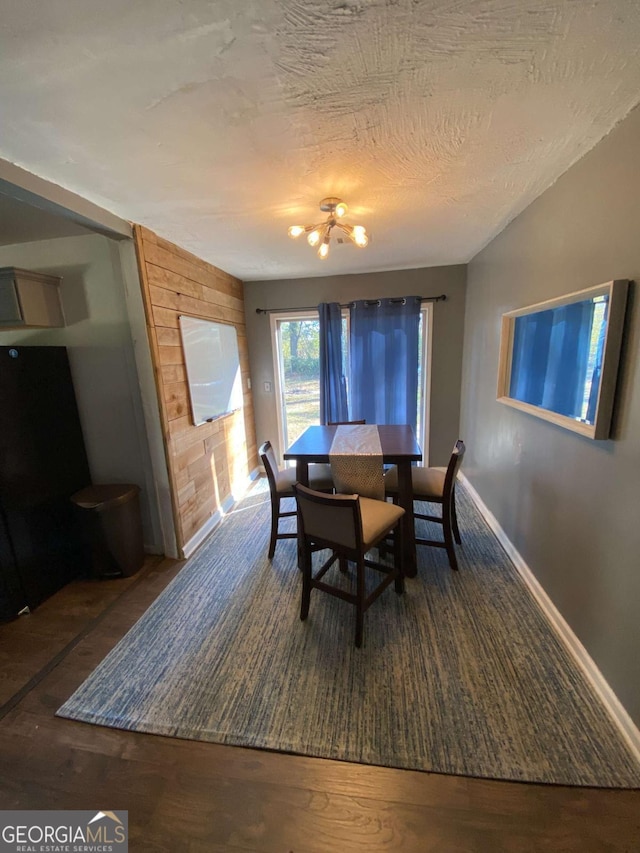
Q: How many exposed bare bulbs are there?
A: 6